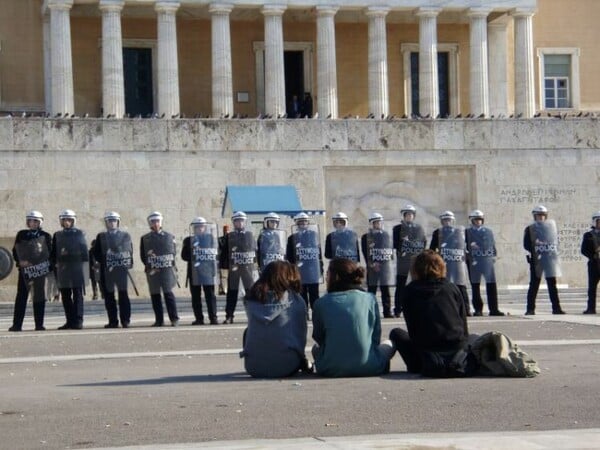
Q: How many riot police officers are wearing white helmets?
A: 15